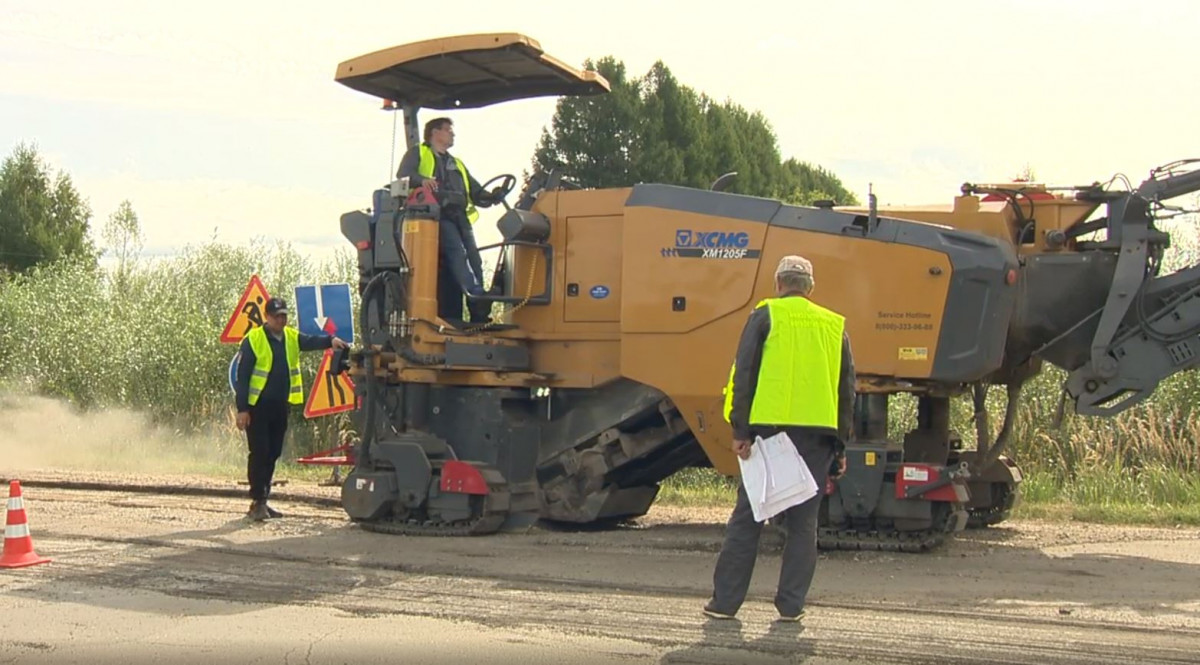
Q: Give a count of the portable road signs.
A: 4